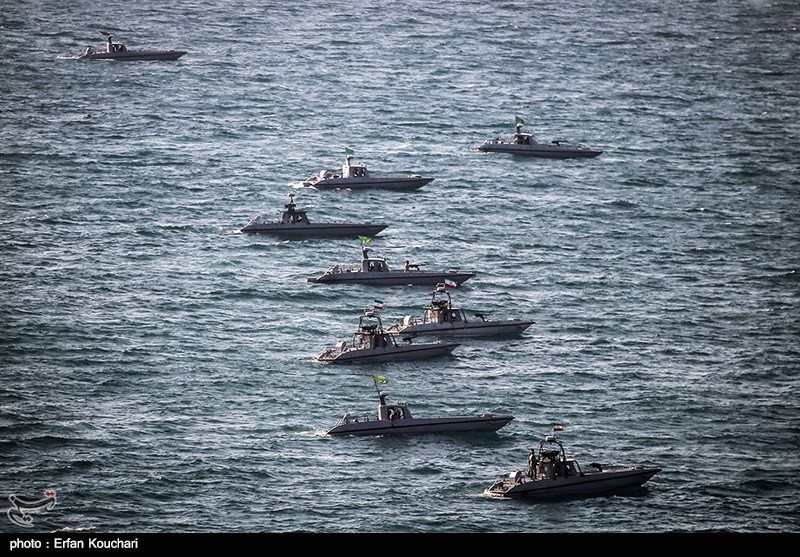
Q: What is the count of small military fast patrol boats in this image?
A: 9